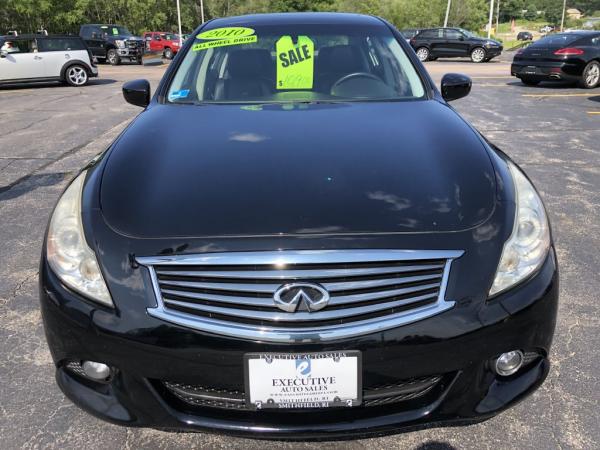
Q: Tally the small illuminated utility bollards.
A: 0